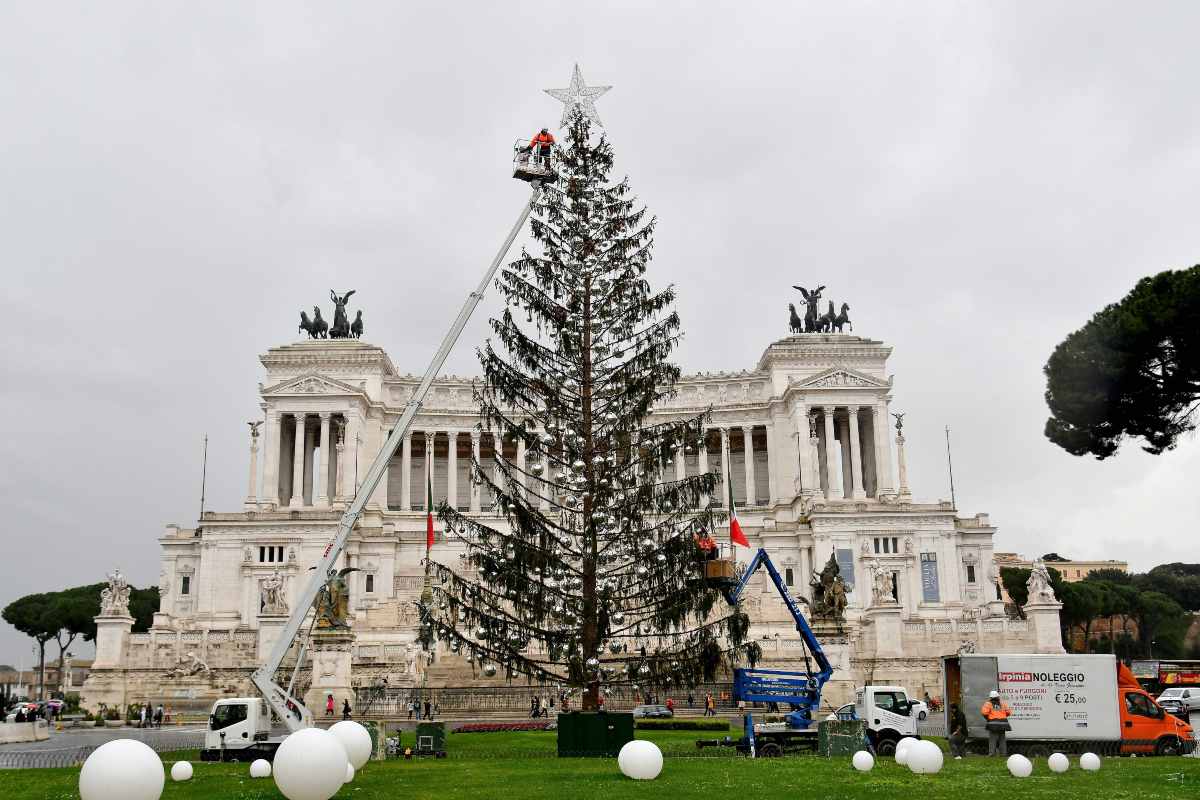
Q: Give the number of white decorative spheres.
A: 13